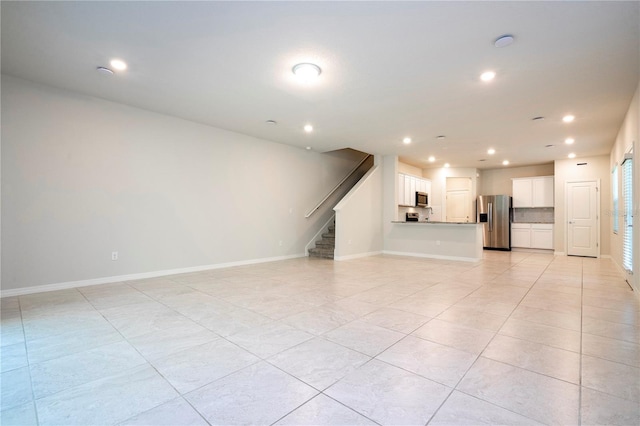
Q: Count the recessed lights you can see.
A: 11